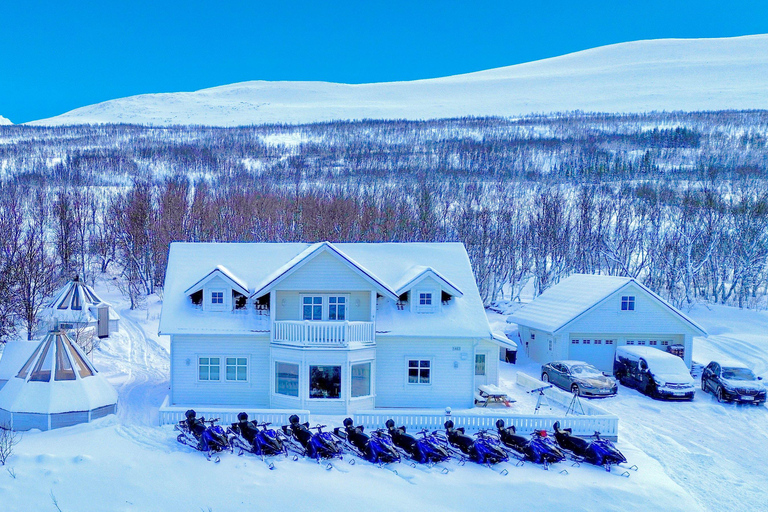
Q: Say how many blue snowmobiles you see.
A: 8